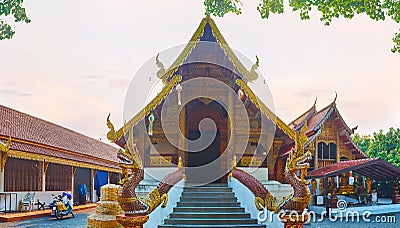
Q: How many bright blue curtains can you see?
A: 1